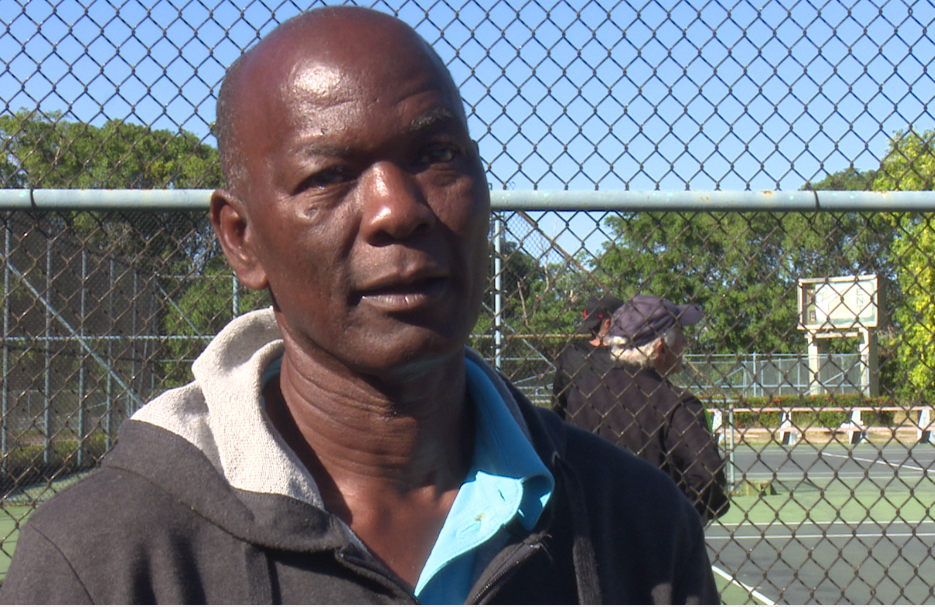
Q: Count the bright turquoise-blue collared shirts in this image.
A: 1